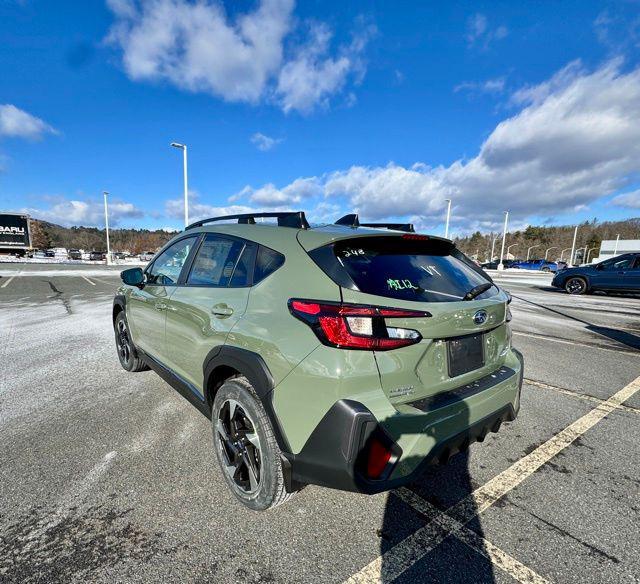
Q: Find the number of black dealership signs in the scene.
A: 1